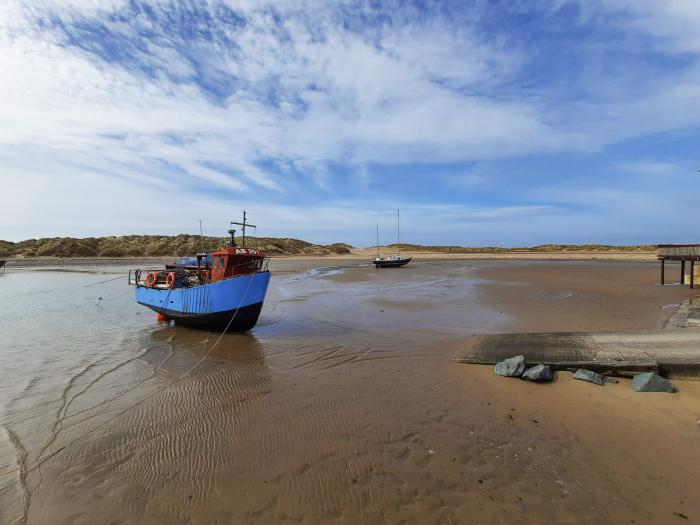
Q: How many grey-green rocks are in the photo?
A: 4